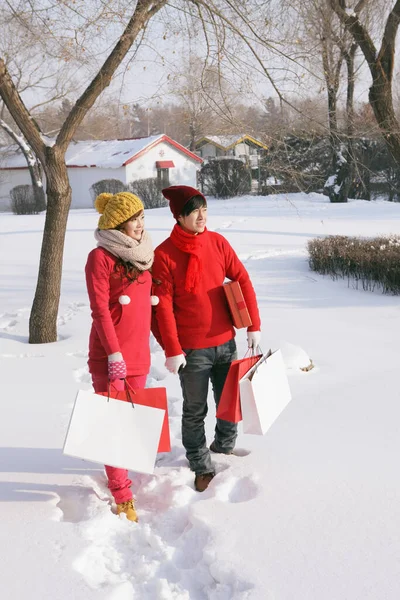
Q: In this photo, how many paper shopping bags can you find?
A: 4